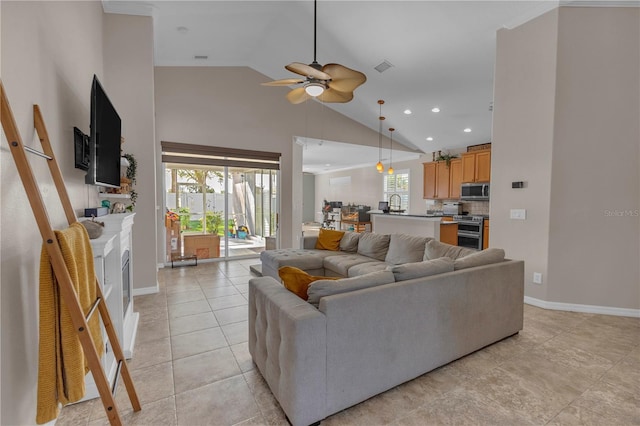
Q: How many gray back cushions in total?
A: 7